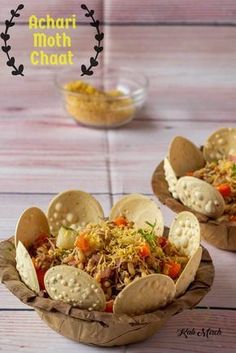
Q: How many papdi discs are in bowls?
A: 12